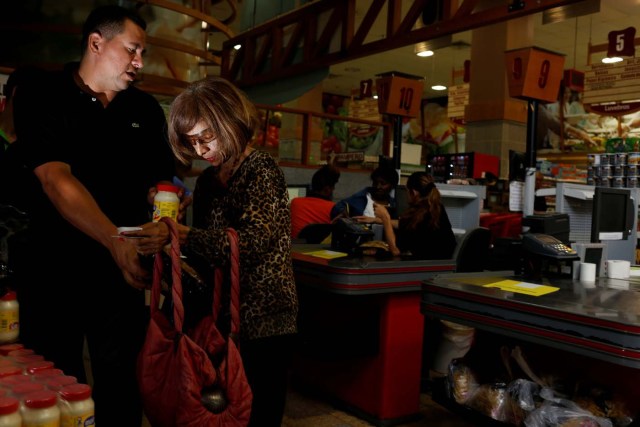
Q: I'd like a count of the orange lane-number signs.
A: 2